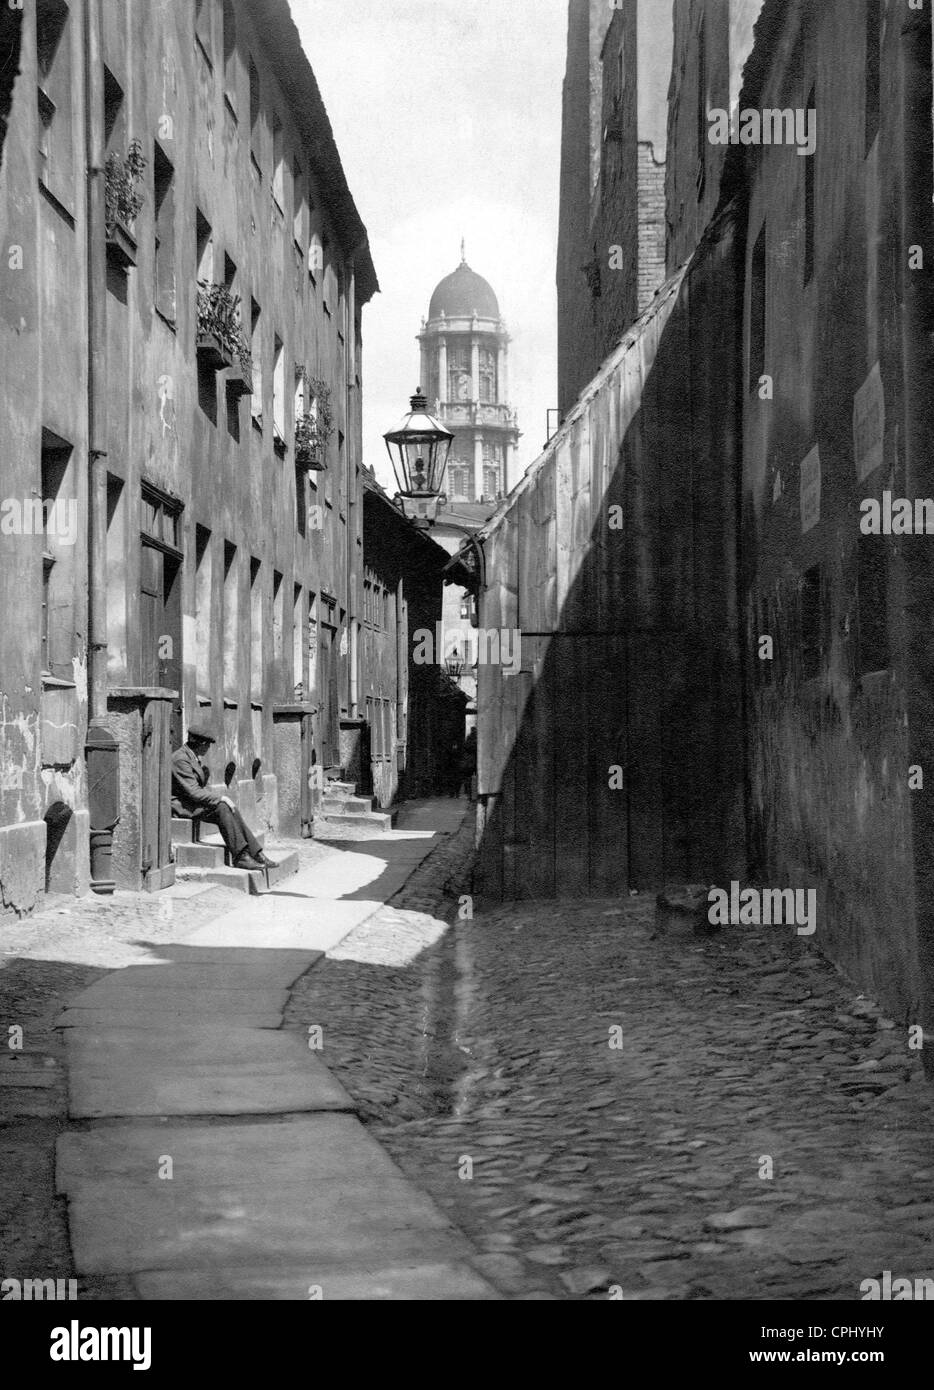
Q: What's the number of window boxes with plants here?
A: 4